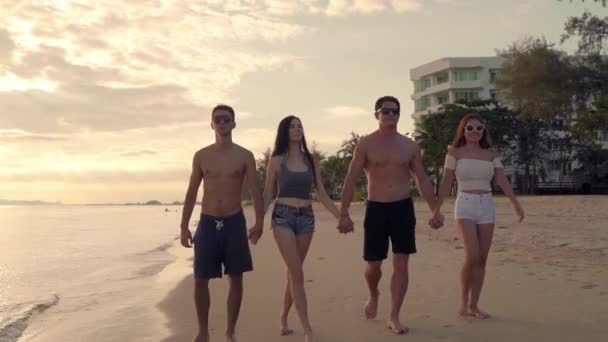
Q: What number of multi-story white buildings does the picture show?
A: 1